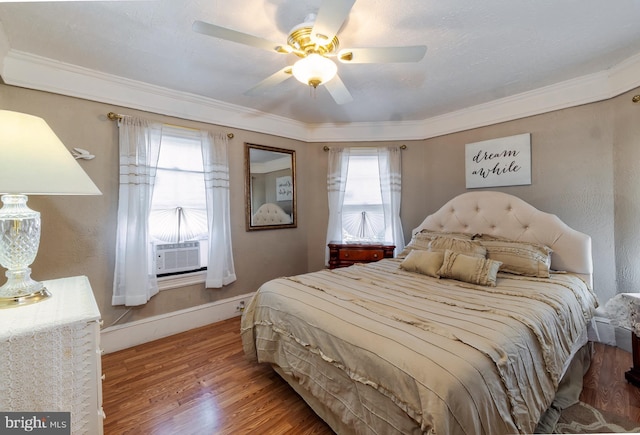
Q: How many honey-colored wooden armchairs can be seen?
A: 0